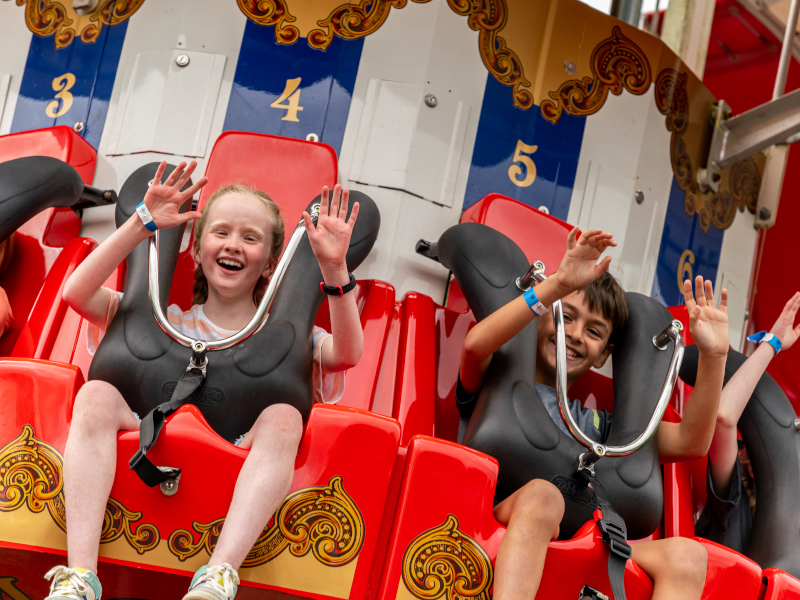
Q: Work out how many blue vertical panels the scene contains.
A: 4